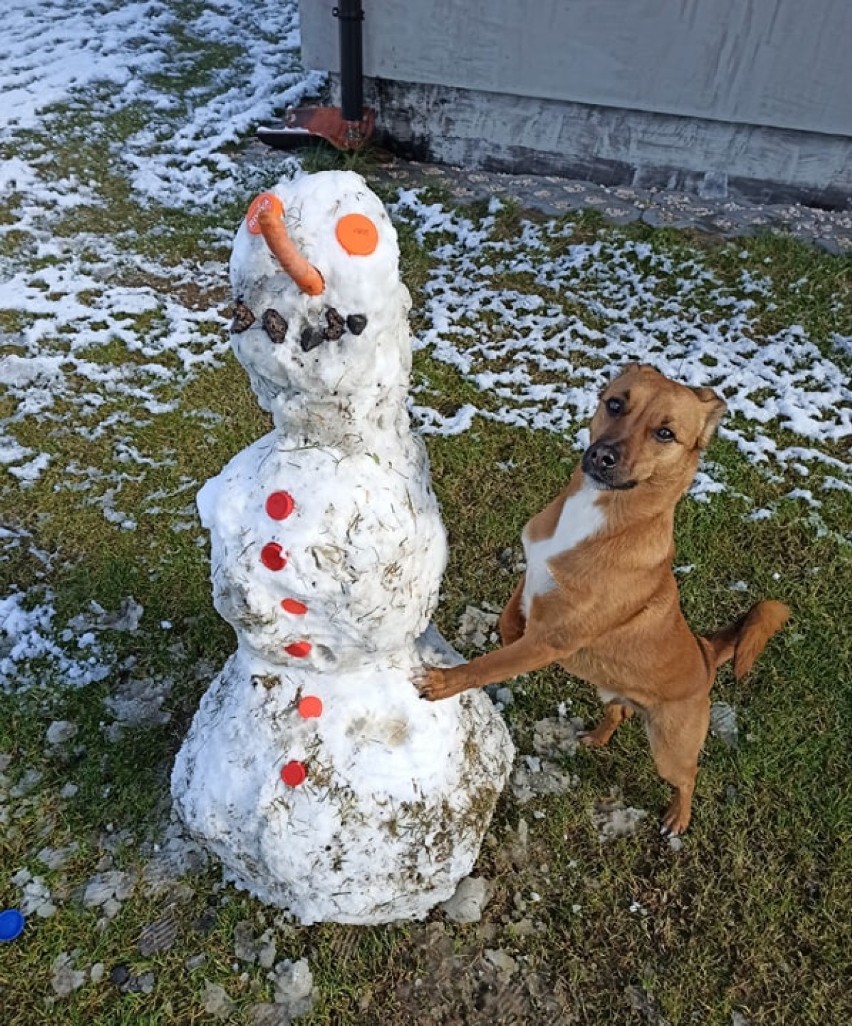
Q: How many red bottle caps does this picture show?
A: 6